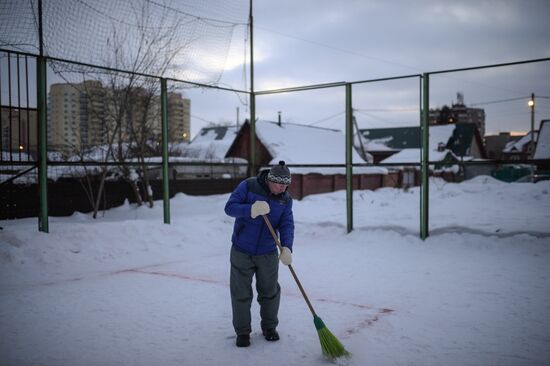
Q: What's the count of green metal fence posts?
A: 5